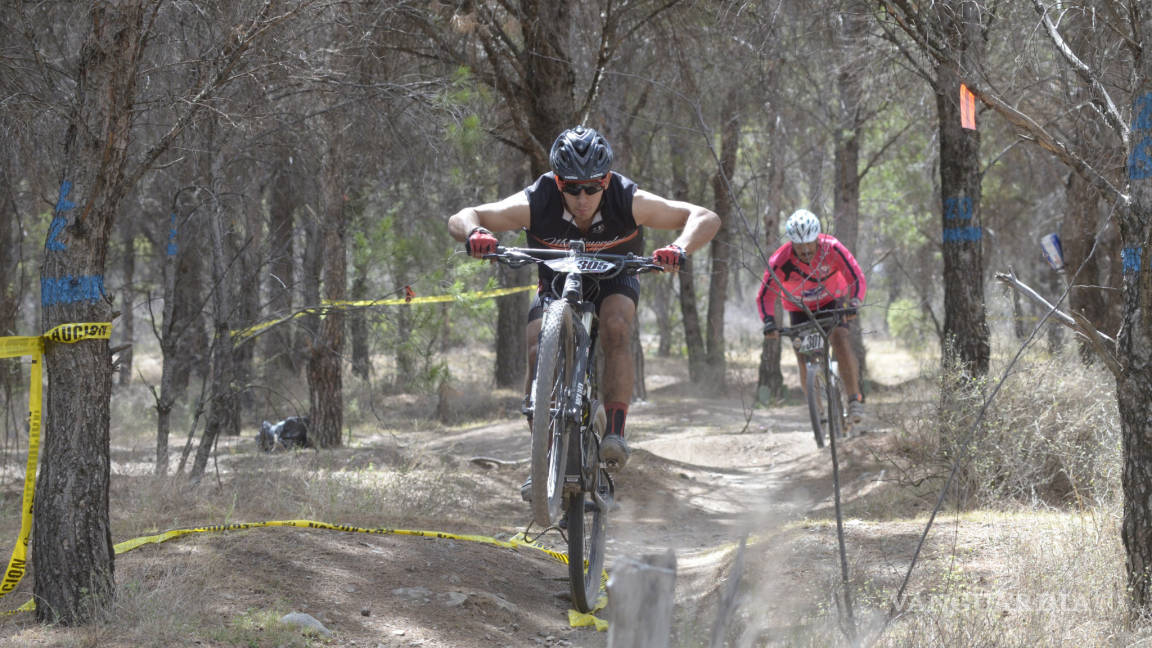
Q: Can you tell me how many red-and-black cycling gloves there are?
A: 2